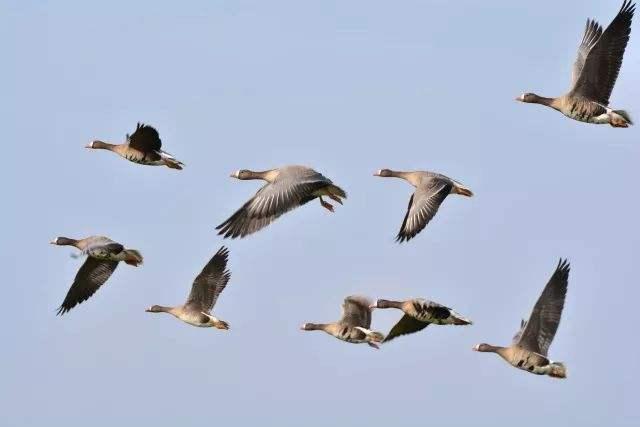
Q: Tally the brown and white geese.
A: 9